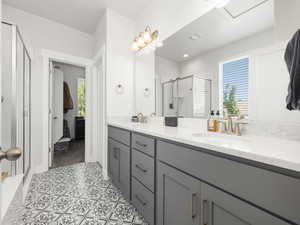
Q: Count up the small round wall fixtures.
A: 2